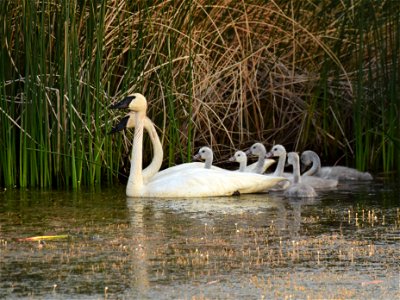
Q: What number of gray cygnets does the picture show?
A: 6